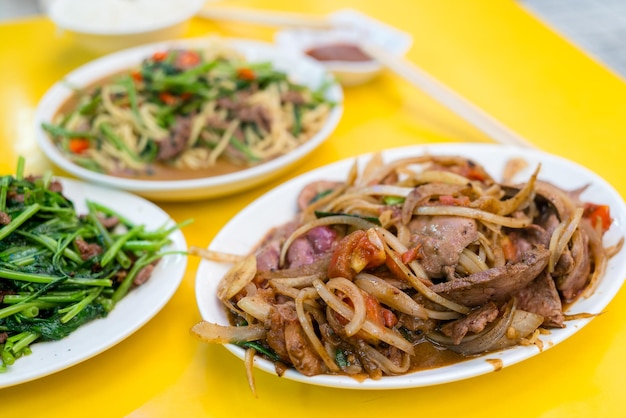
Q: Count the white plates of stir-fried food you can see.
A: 3